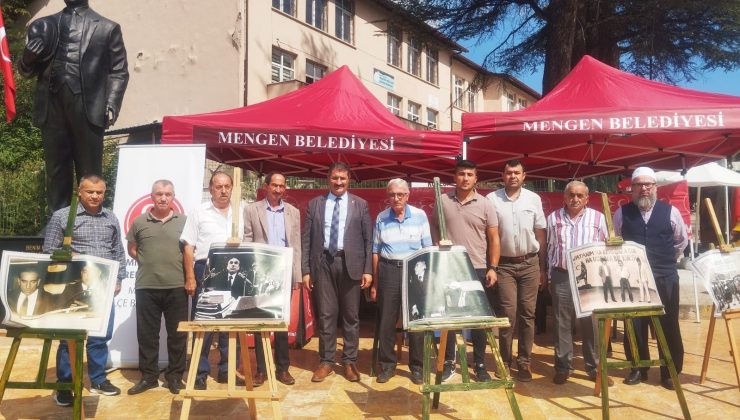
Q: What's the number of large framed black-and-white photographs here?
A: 5